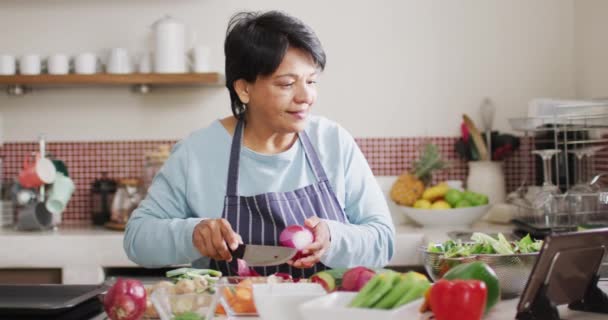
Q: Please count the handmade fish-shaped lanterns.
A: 0